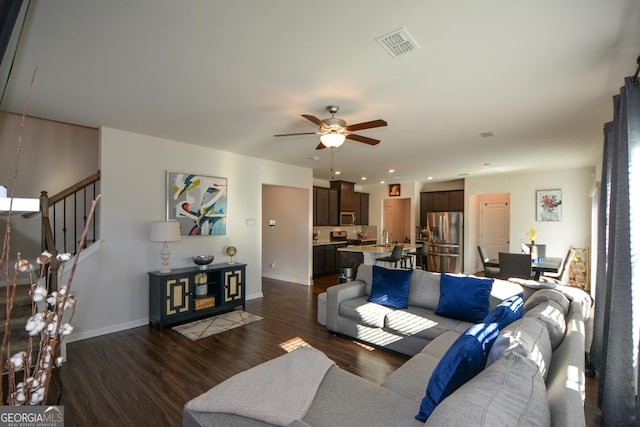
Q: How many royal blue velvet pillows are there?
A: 4